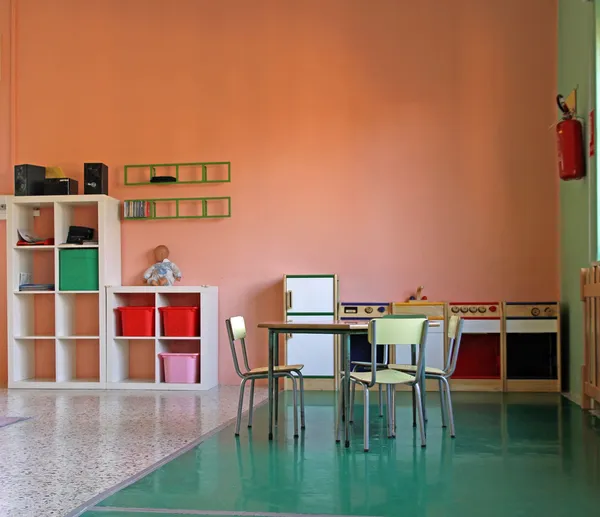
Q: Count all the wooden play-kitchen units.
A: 5